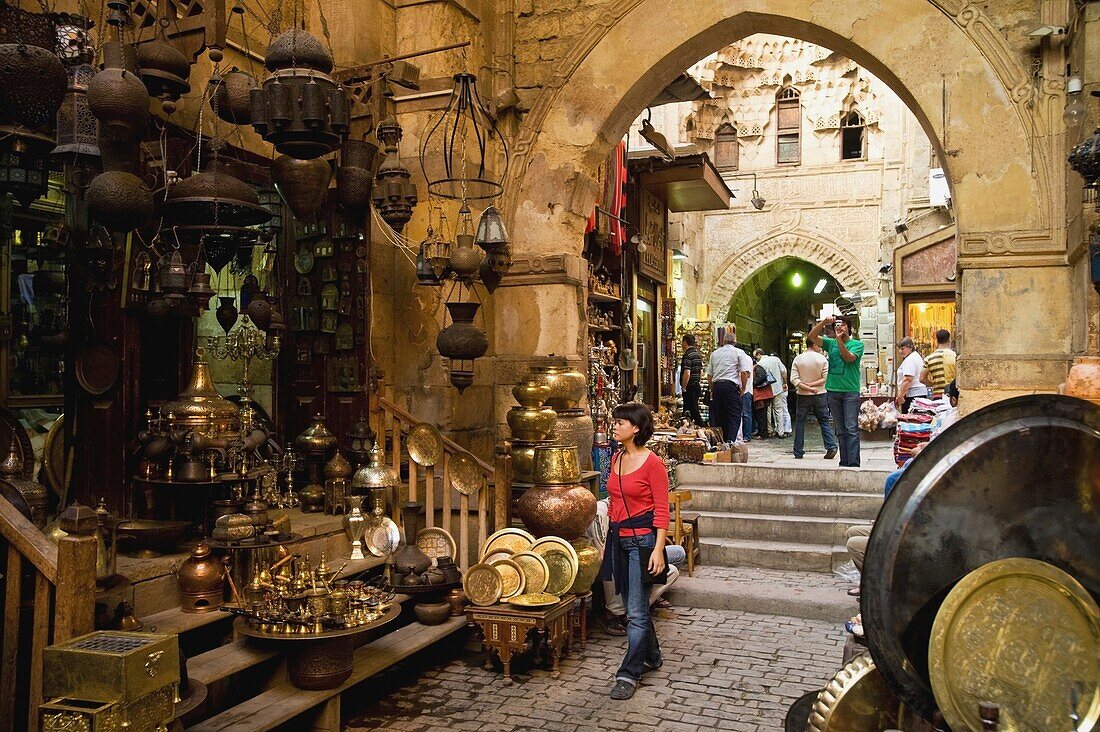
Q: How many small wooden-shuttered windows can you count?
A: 3